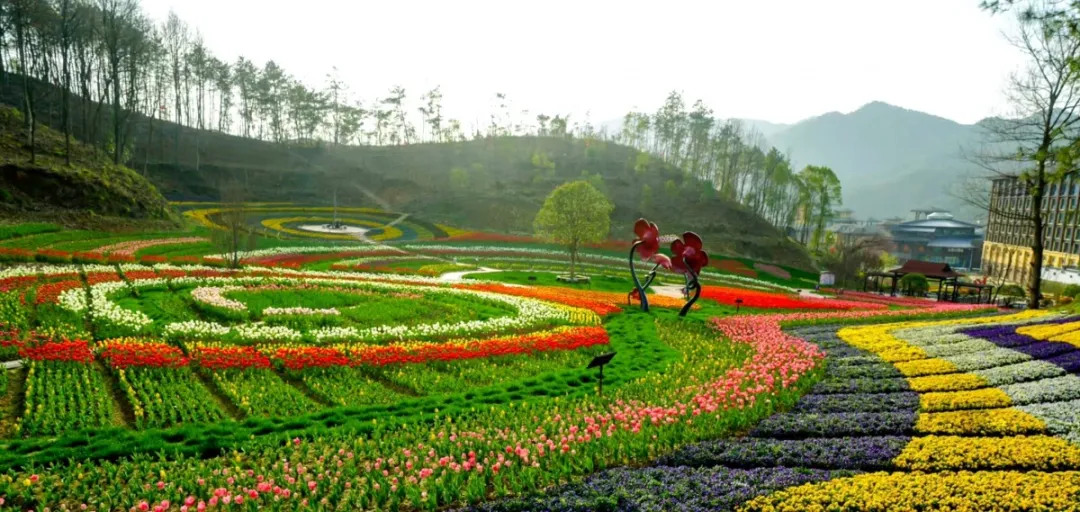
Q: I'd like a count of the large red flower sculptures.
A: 2